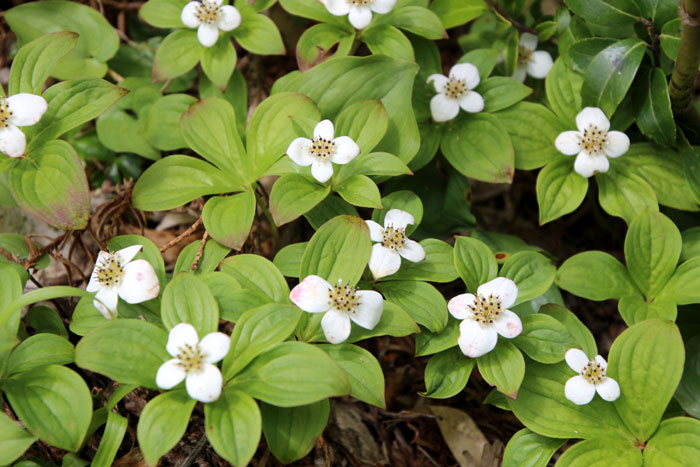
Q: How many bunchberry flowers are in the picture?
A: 13